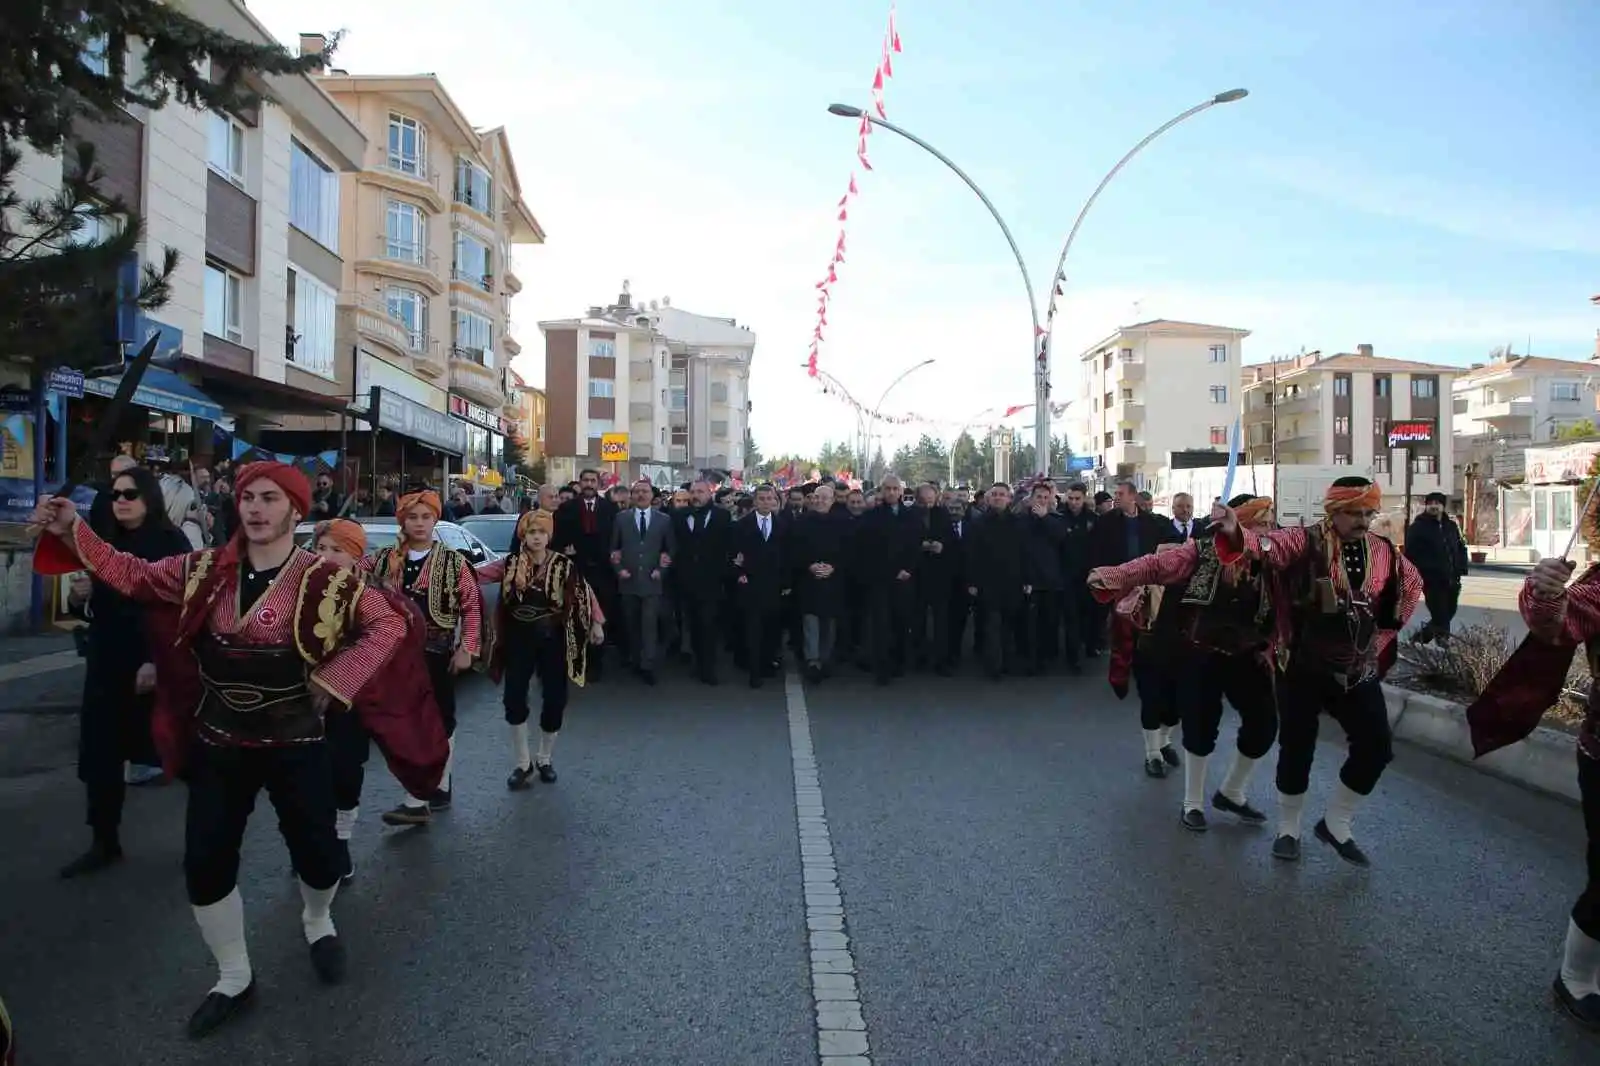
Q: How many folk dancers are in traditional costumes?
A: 8